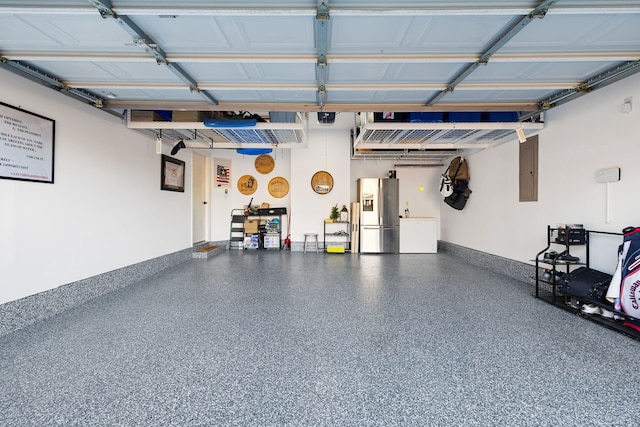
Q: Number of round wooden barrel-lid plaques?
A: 4